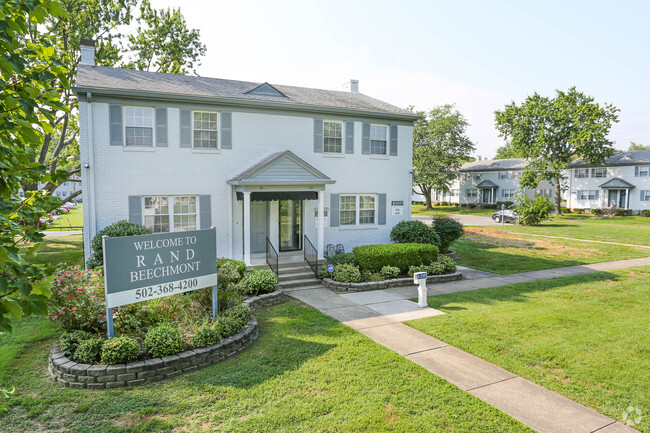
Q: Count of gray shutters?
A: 12